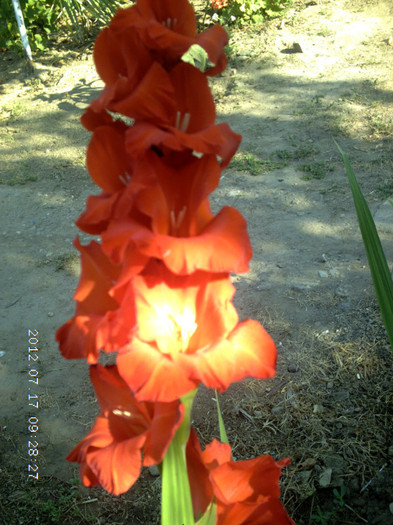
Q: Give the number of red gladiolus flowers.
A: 9